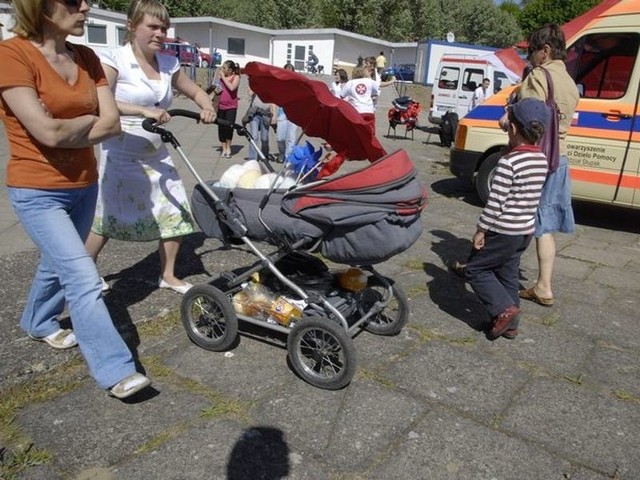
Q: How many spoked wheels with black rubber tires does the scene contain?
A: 3